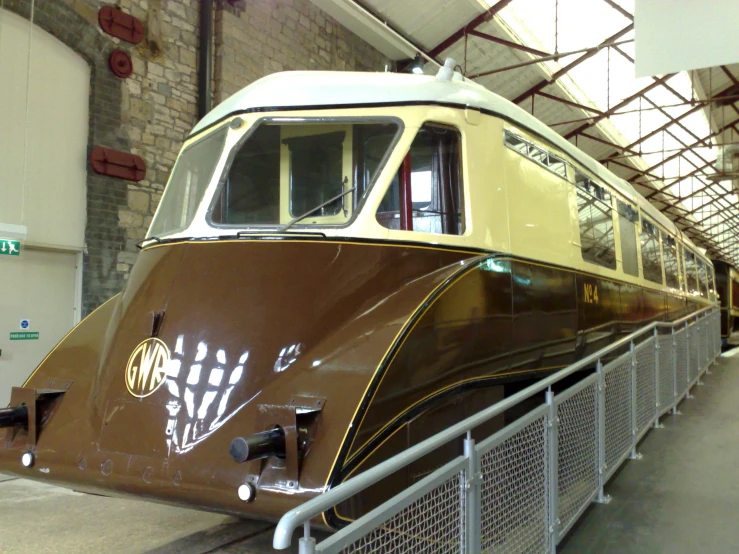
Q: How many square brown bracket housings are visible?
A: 2